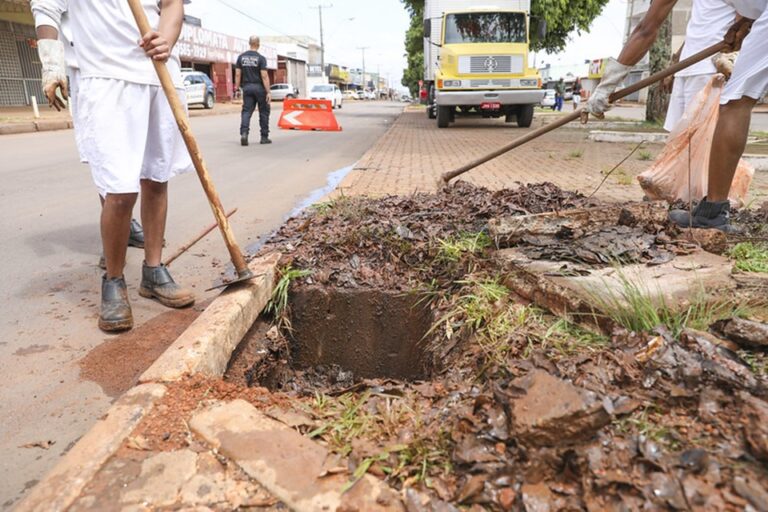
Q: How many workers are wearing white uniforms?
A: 4